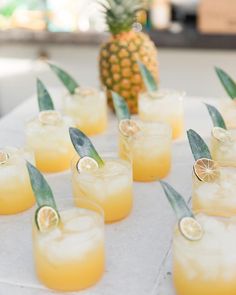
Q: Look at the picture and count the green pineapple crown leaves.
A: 10